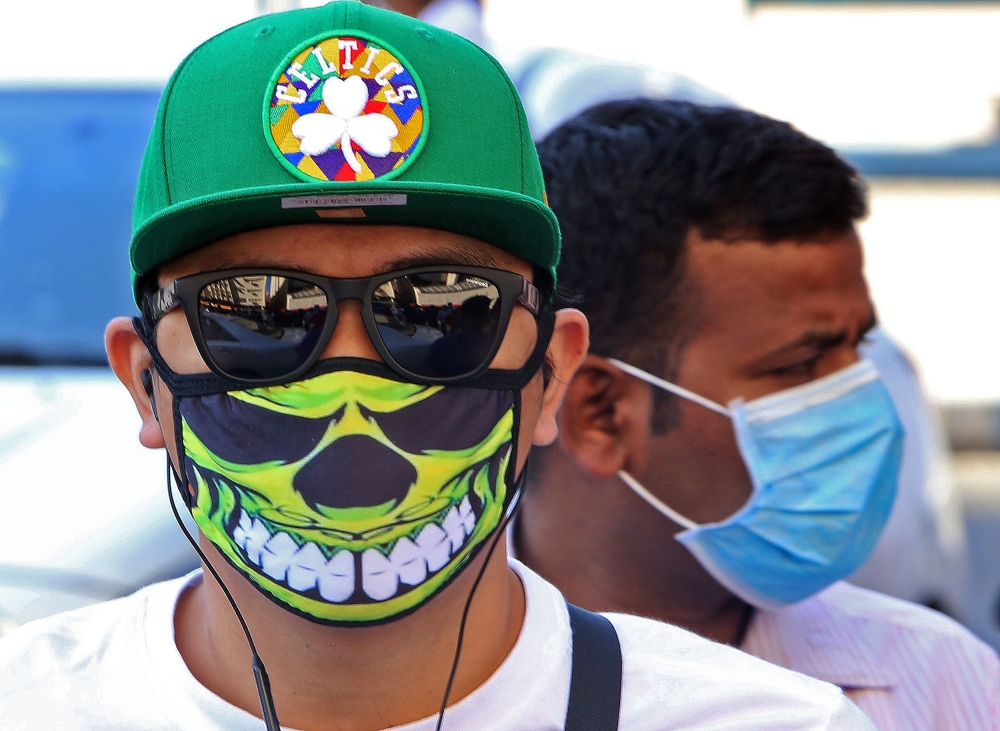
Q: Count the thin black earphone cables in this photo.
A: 2